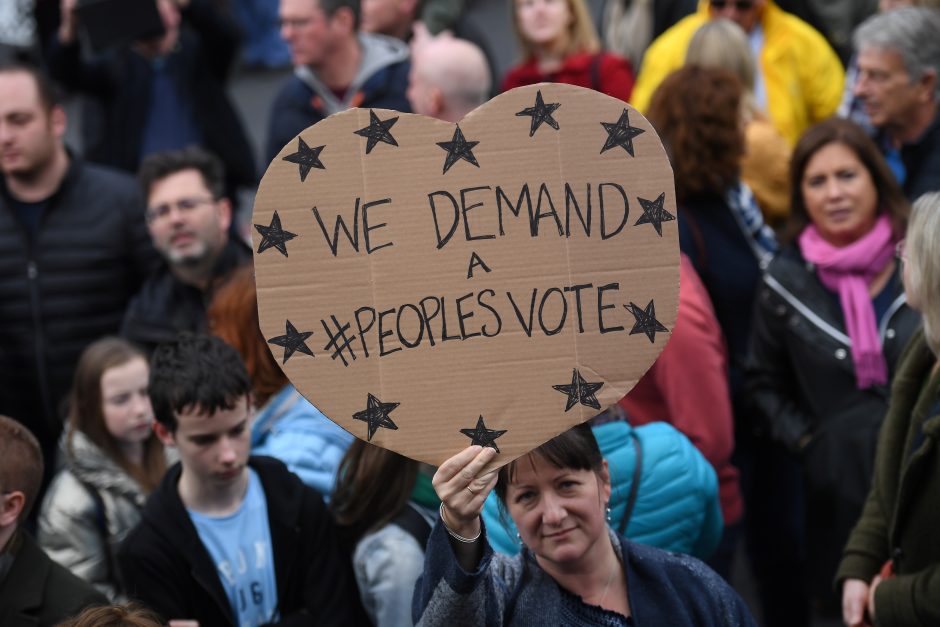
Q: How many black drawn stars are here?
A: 12